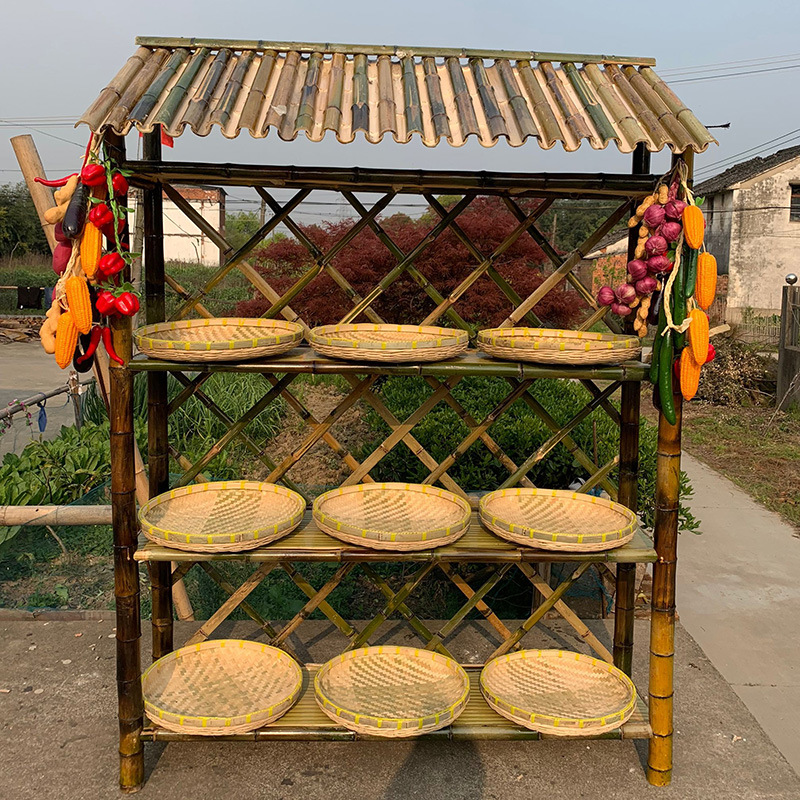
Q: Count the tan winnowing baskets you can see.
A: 9